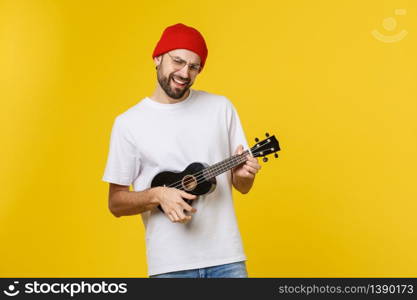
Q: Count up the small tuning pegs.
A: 4